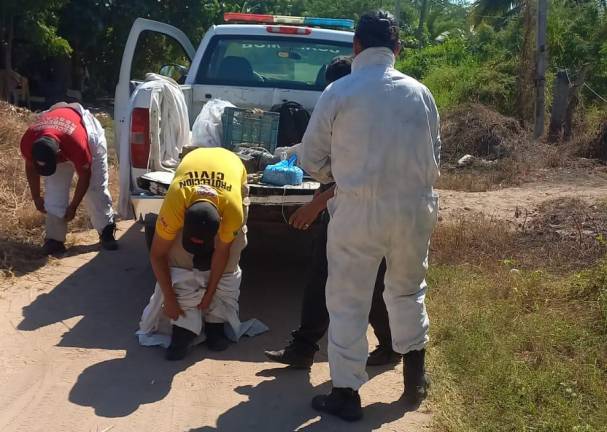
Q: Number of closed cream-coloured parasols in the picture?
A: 0